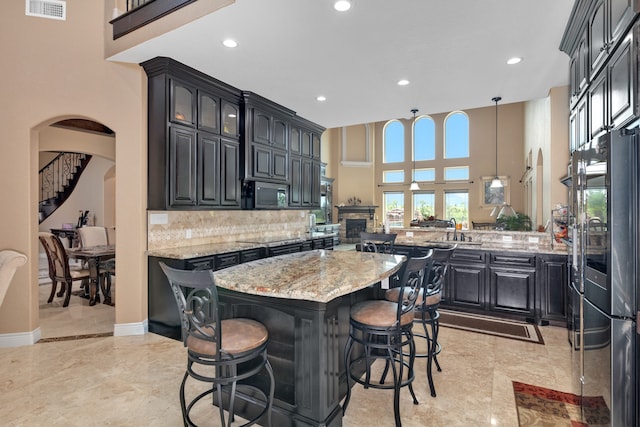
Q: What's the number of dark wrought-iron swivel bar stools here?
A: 4